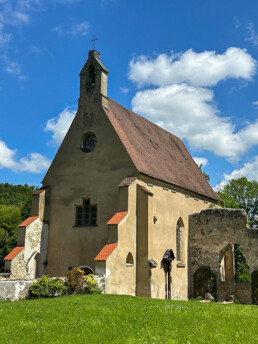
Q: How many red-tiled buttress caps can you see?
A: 4